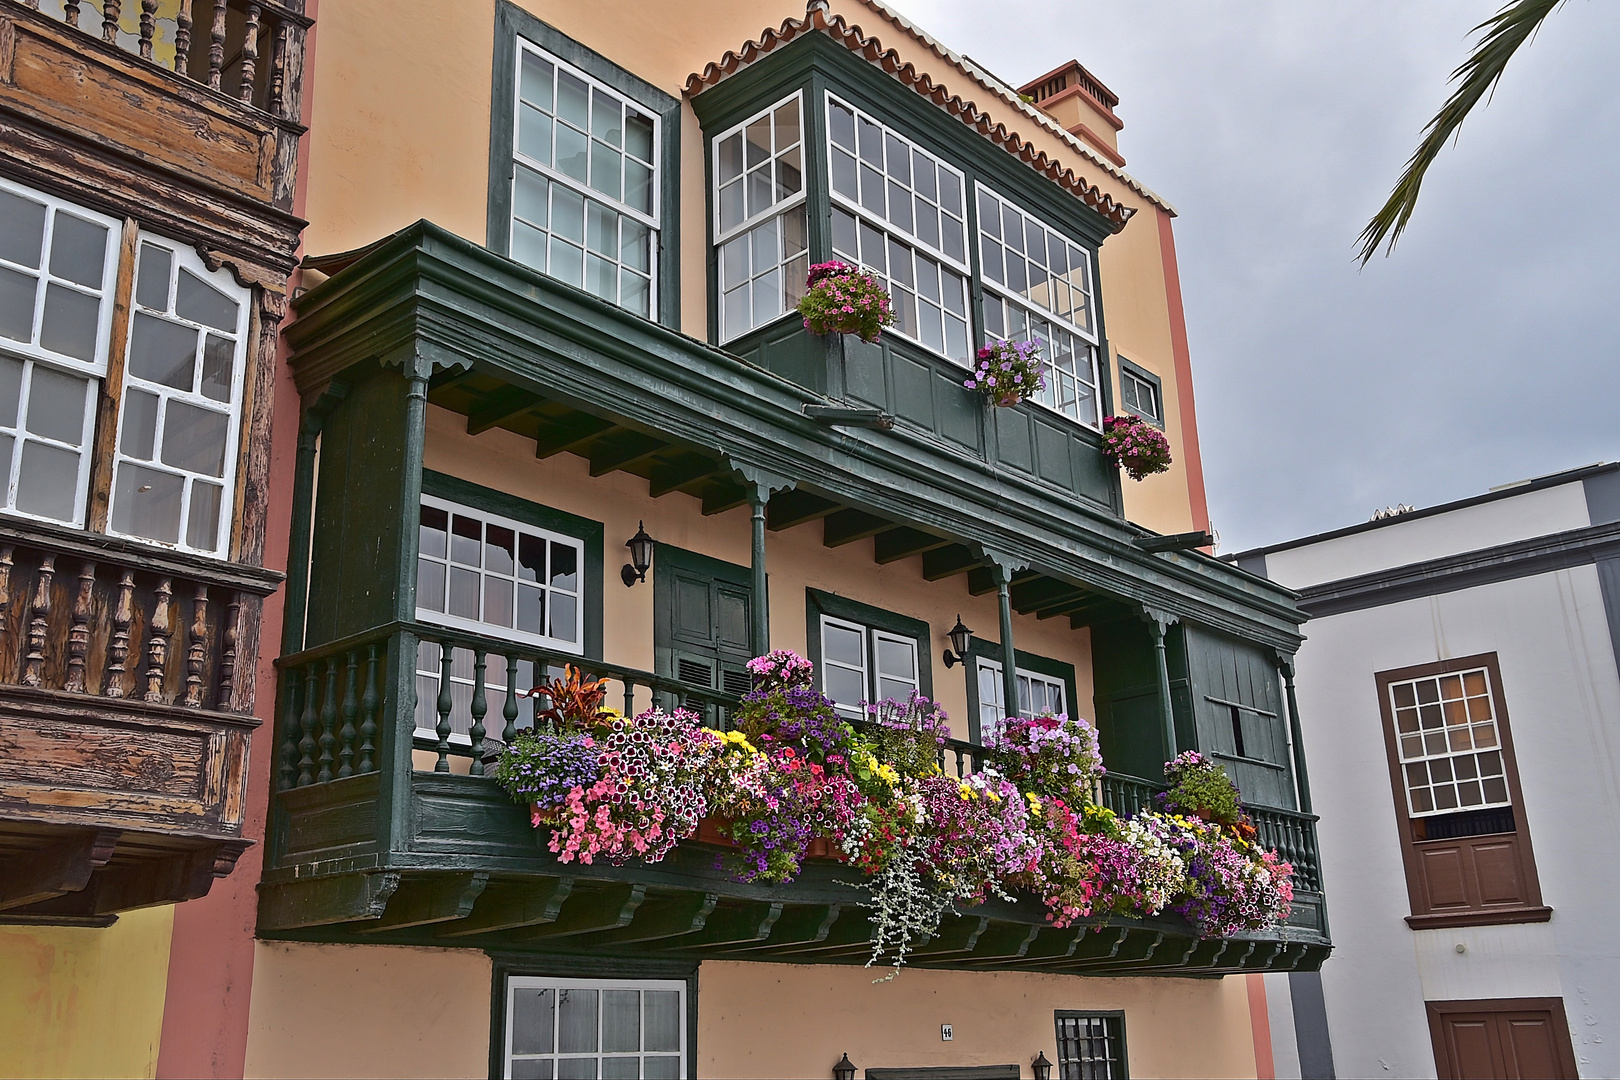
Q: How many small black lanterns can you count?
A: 4